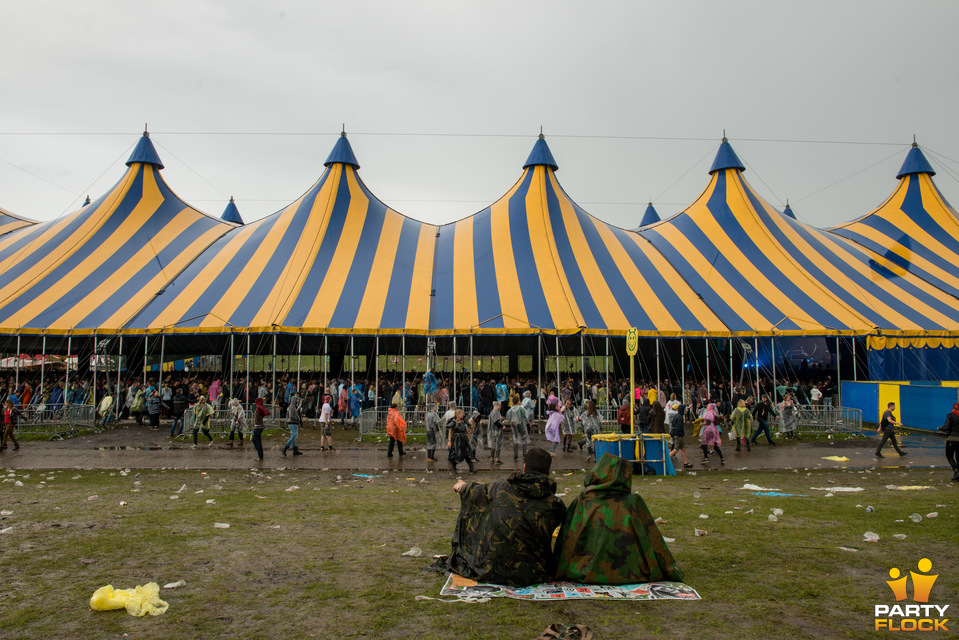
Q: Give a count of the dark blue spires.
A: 9